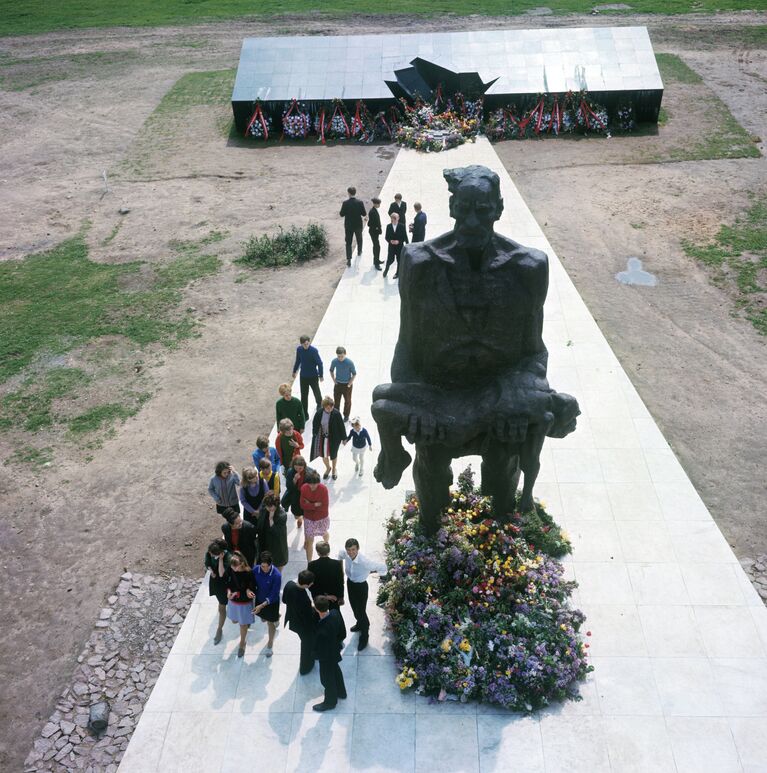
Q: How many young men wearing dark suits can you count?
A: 8